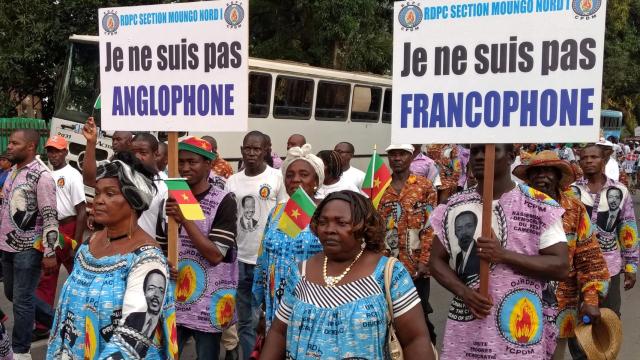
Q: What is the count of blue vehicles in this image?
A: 1